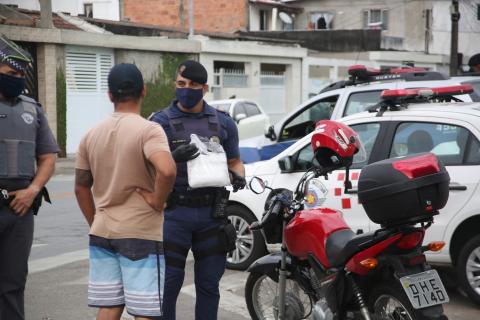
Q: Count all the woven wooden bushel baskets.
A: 0